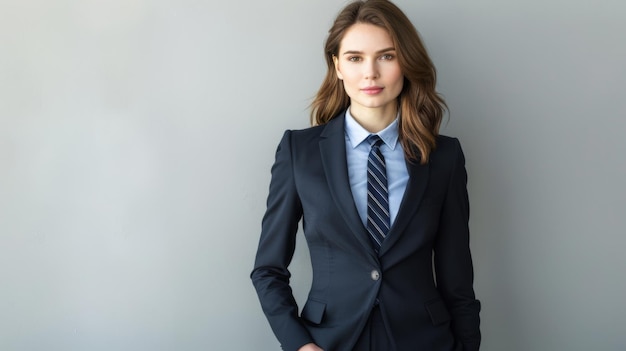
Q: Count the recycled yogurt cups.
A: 0